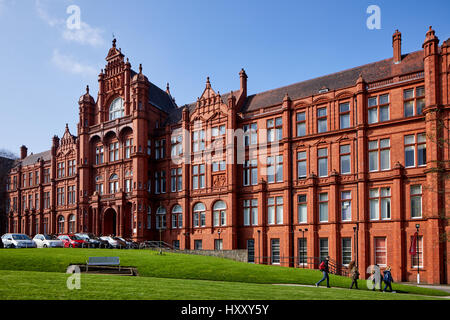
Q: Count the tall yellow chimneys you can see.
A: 0